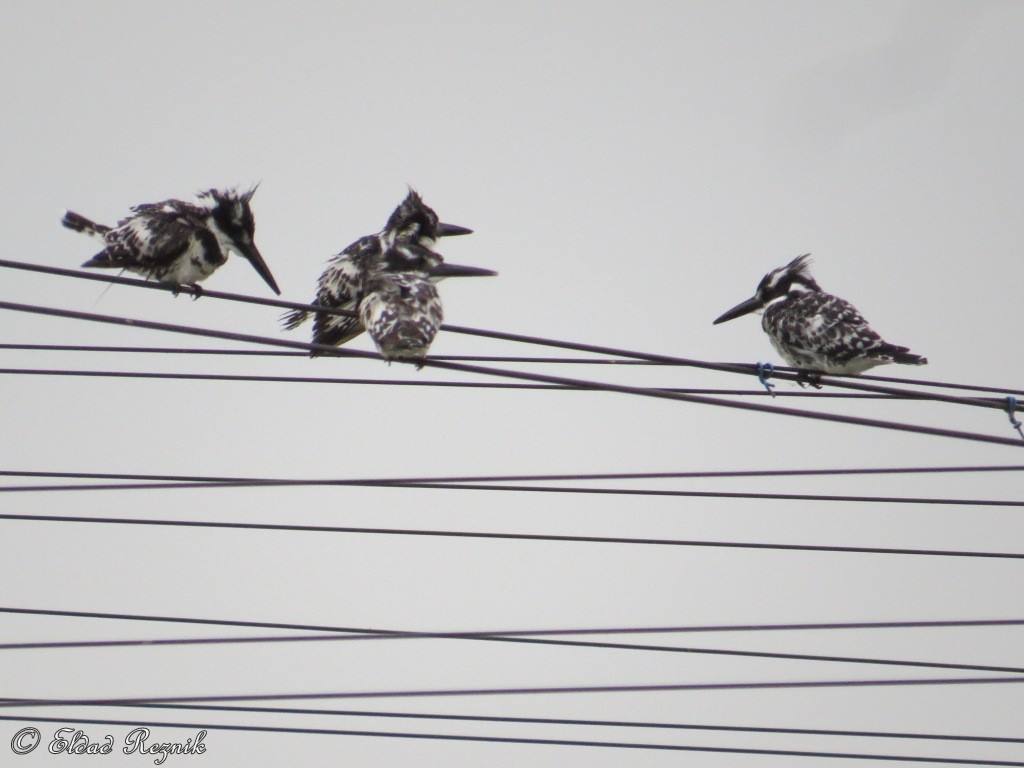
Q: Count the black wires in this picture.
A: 12